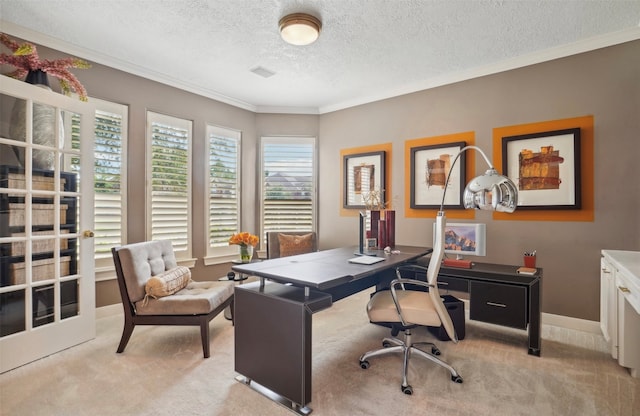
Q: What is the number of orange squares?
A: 3